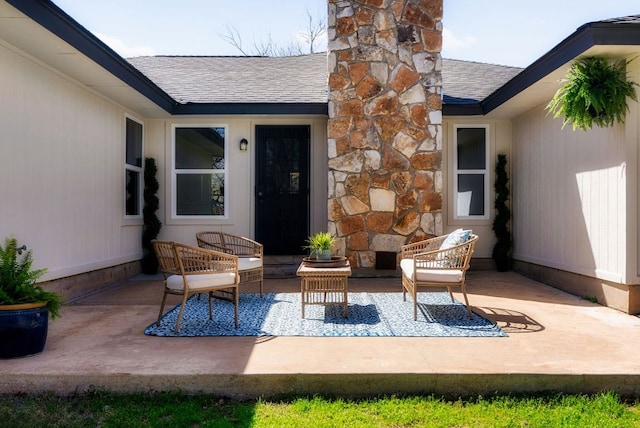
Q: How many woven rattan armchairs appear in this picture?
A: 3